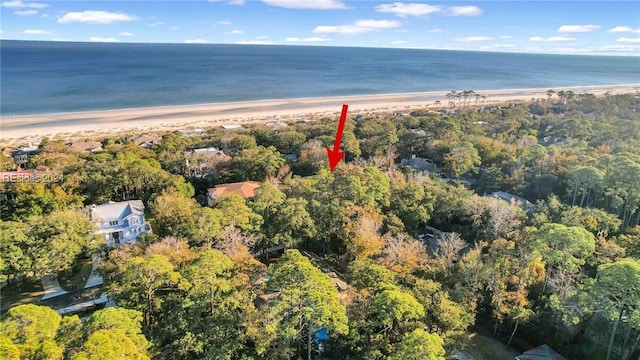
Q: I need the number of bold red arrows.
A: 1